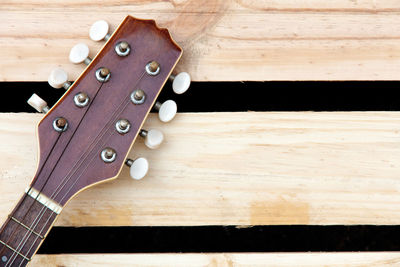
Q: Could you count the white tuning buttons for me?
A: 8